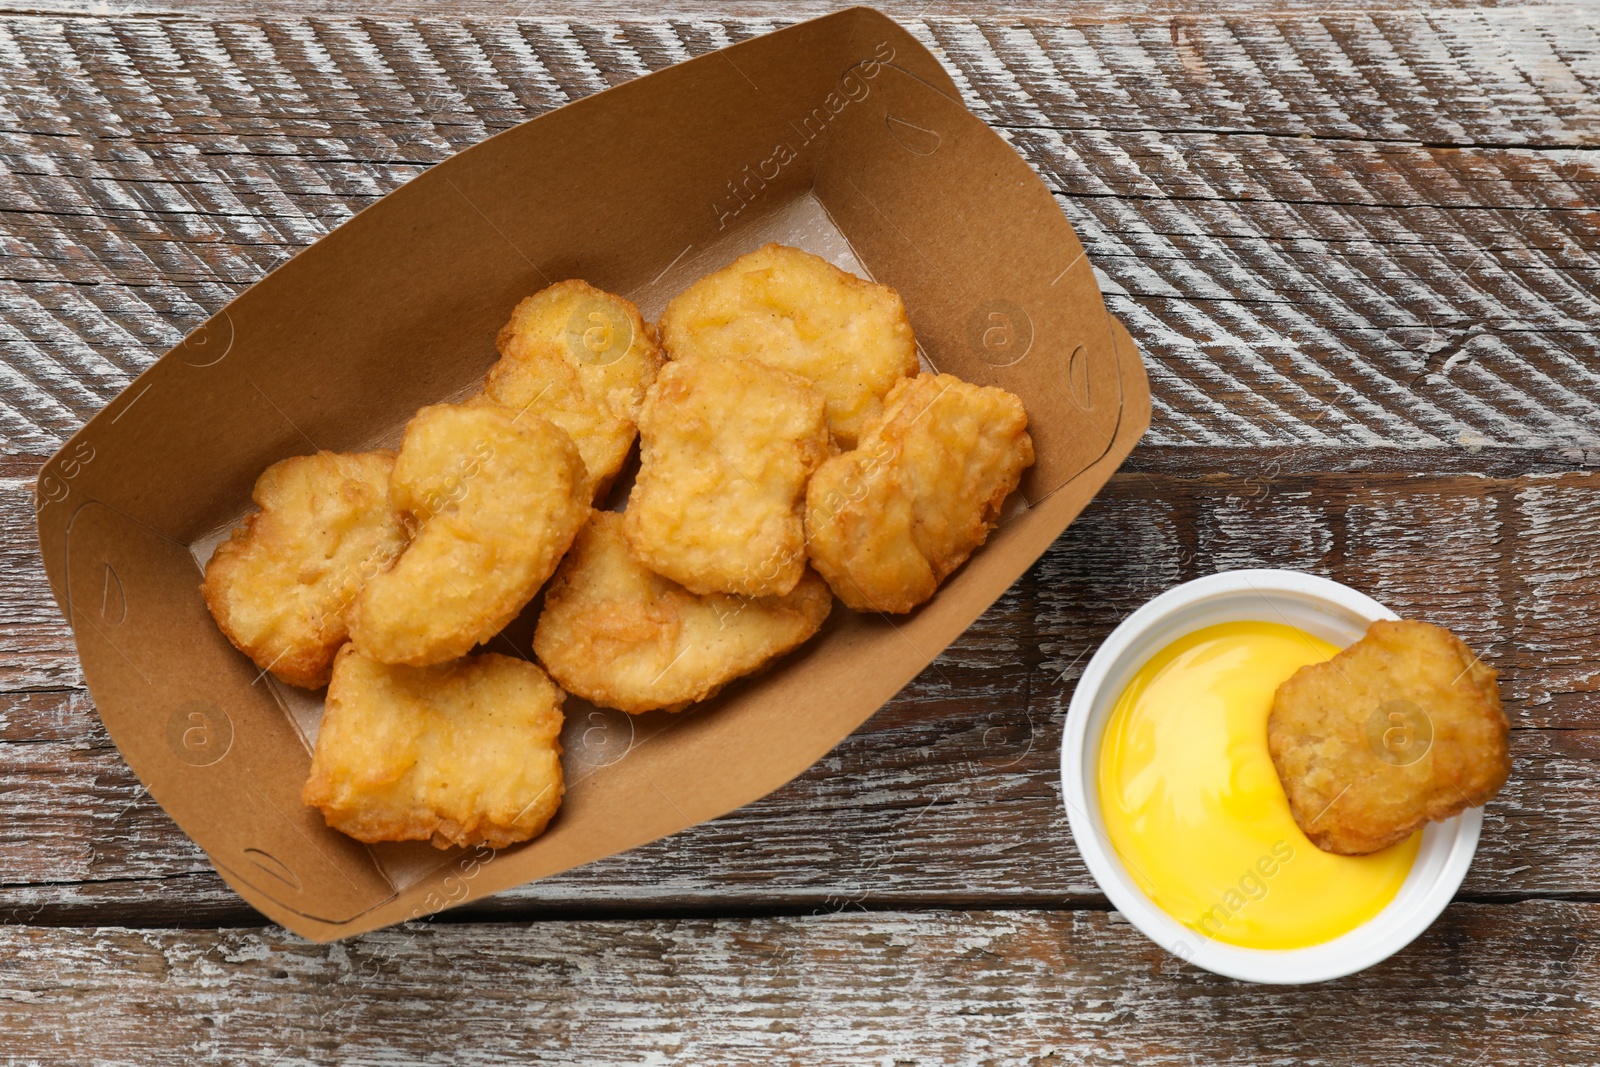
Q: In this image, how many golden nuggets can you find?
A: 9